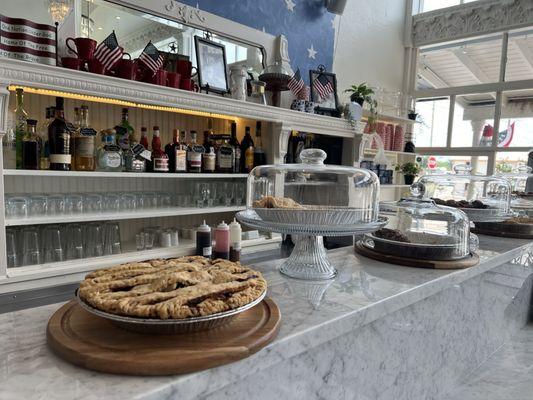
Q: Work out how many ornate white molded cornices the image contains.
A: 2